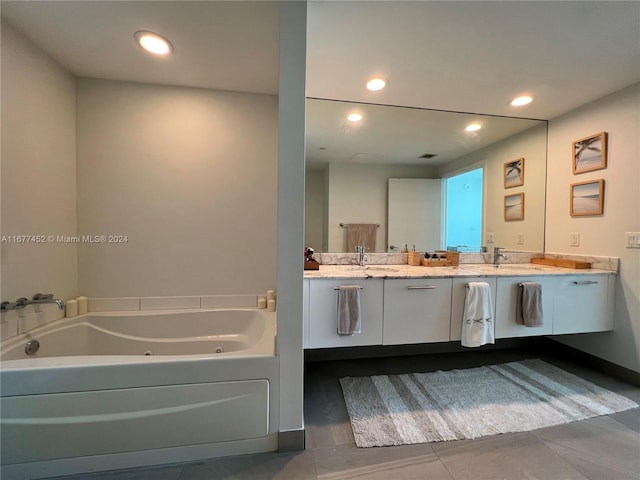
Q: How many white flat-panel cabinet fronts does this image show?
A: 5